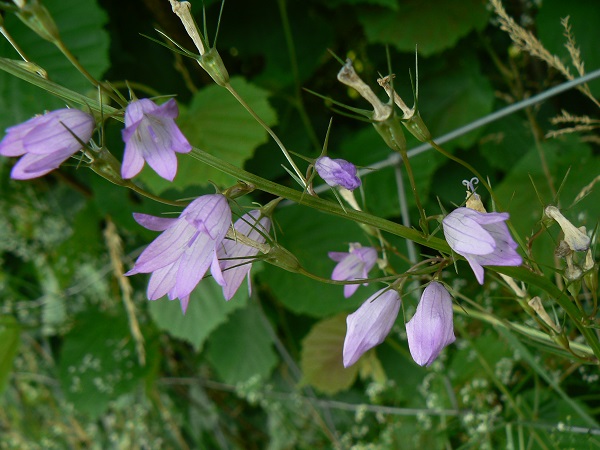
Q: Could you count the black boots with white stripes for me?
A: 0